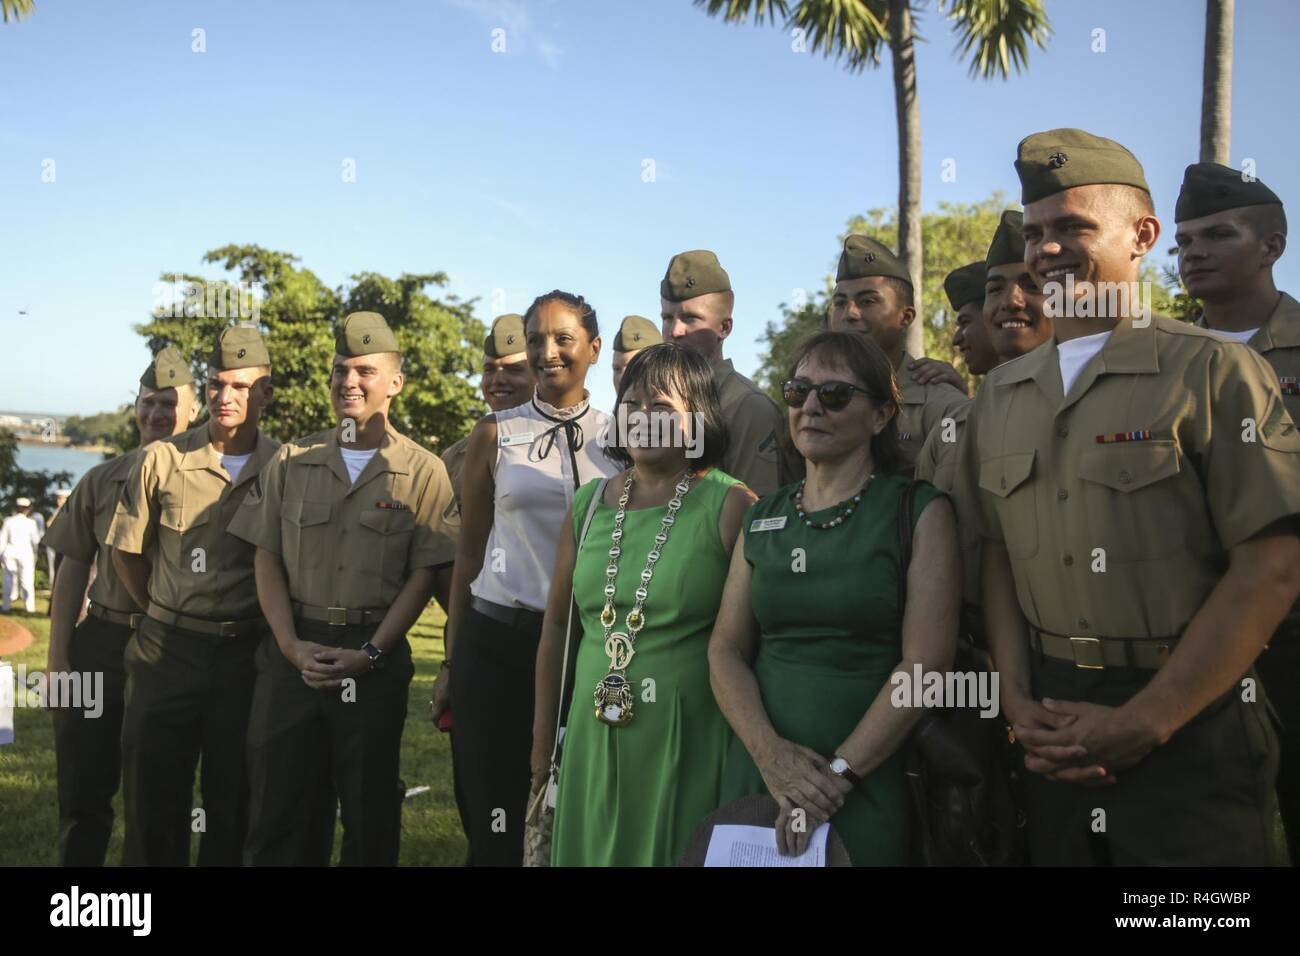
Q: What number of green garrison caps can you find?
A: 11